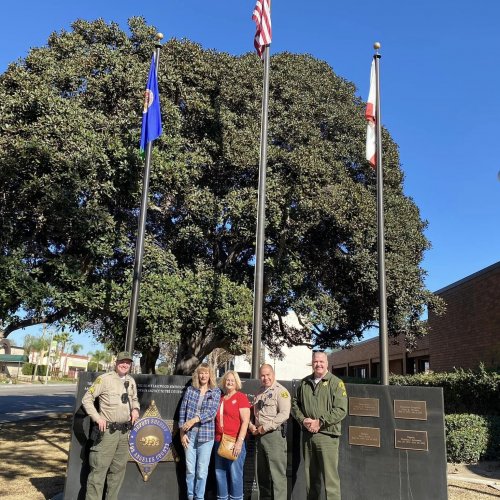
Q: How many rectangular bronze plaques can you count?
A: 4